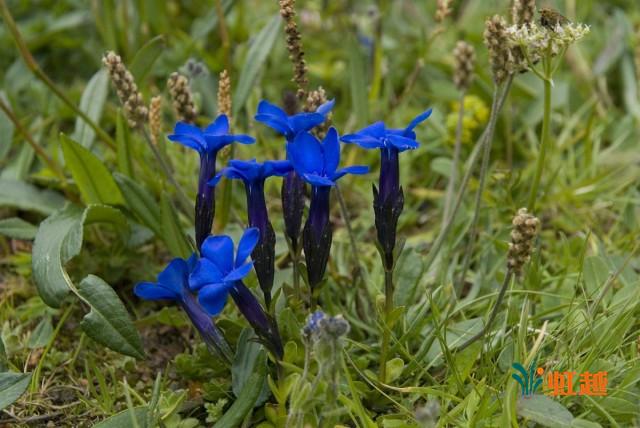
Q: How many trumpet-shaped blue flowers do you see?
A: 7